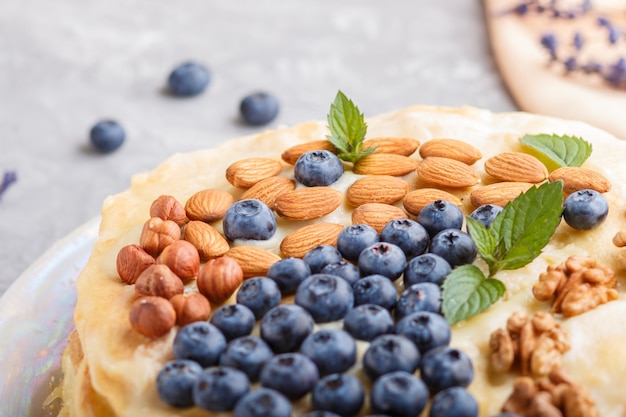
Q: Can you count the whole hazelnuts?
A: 8